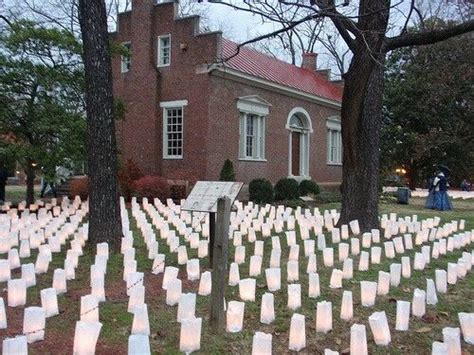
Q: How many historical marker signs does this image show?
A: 1